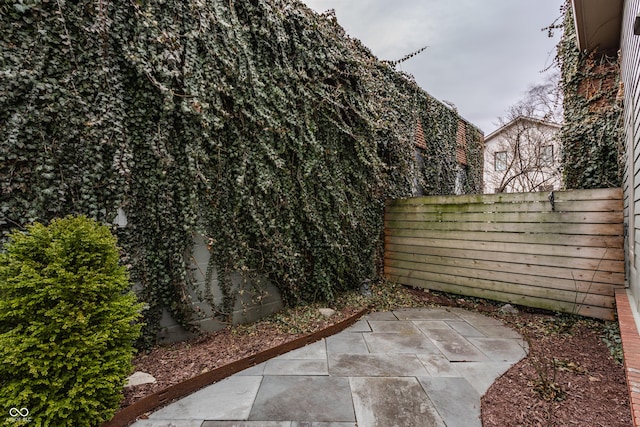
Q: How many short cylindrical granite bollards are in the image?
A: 0